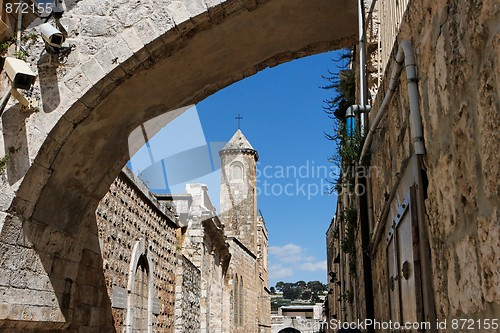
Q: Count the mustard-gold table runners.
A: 0